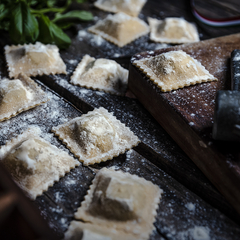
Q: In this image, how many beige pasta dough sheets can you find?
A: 11